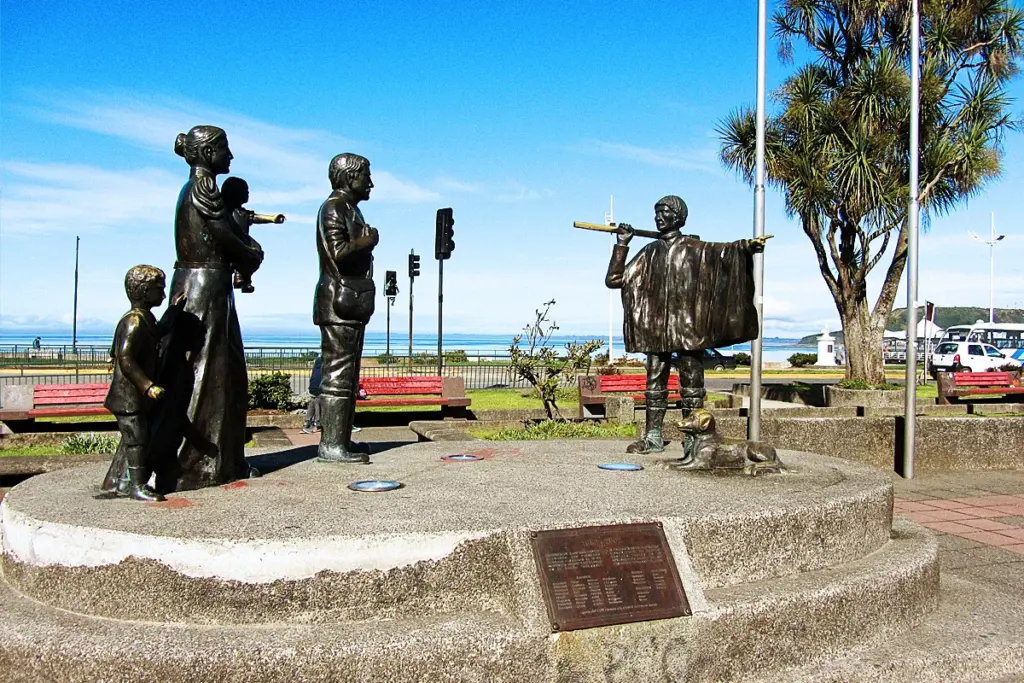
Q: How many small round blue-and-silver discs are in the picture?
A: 3